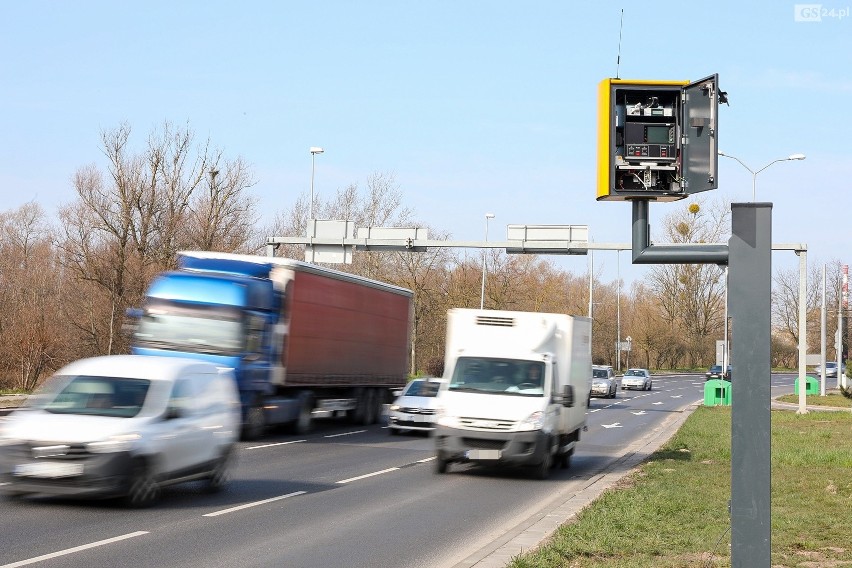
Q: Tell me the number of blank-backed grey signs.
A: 3